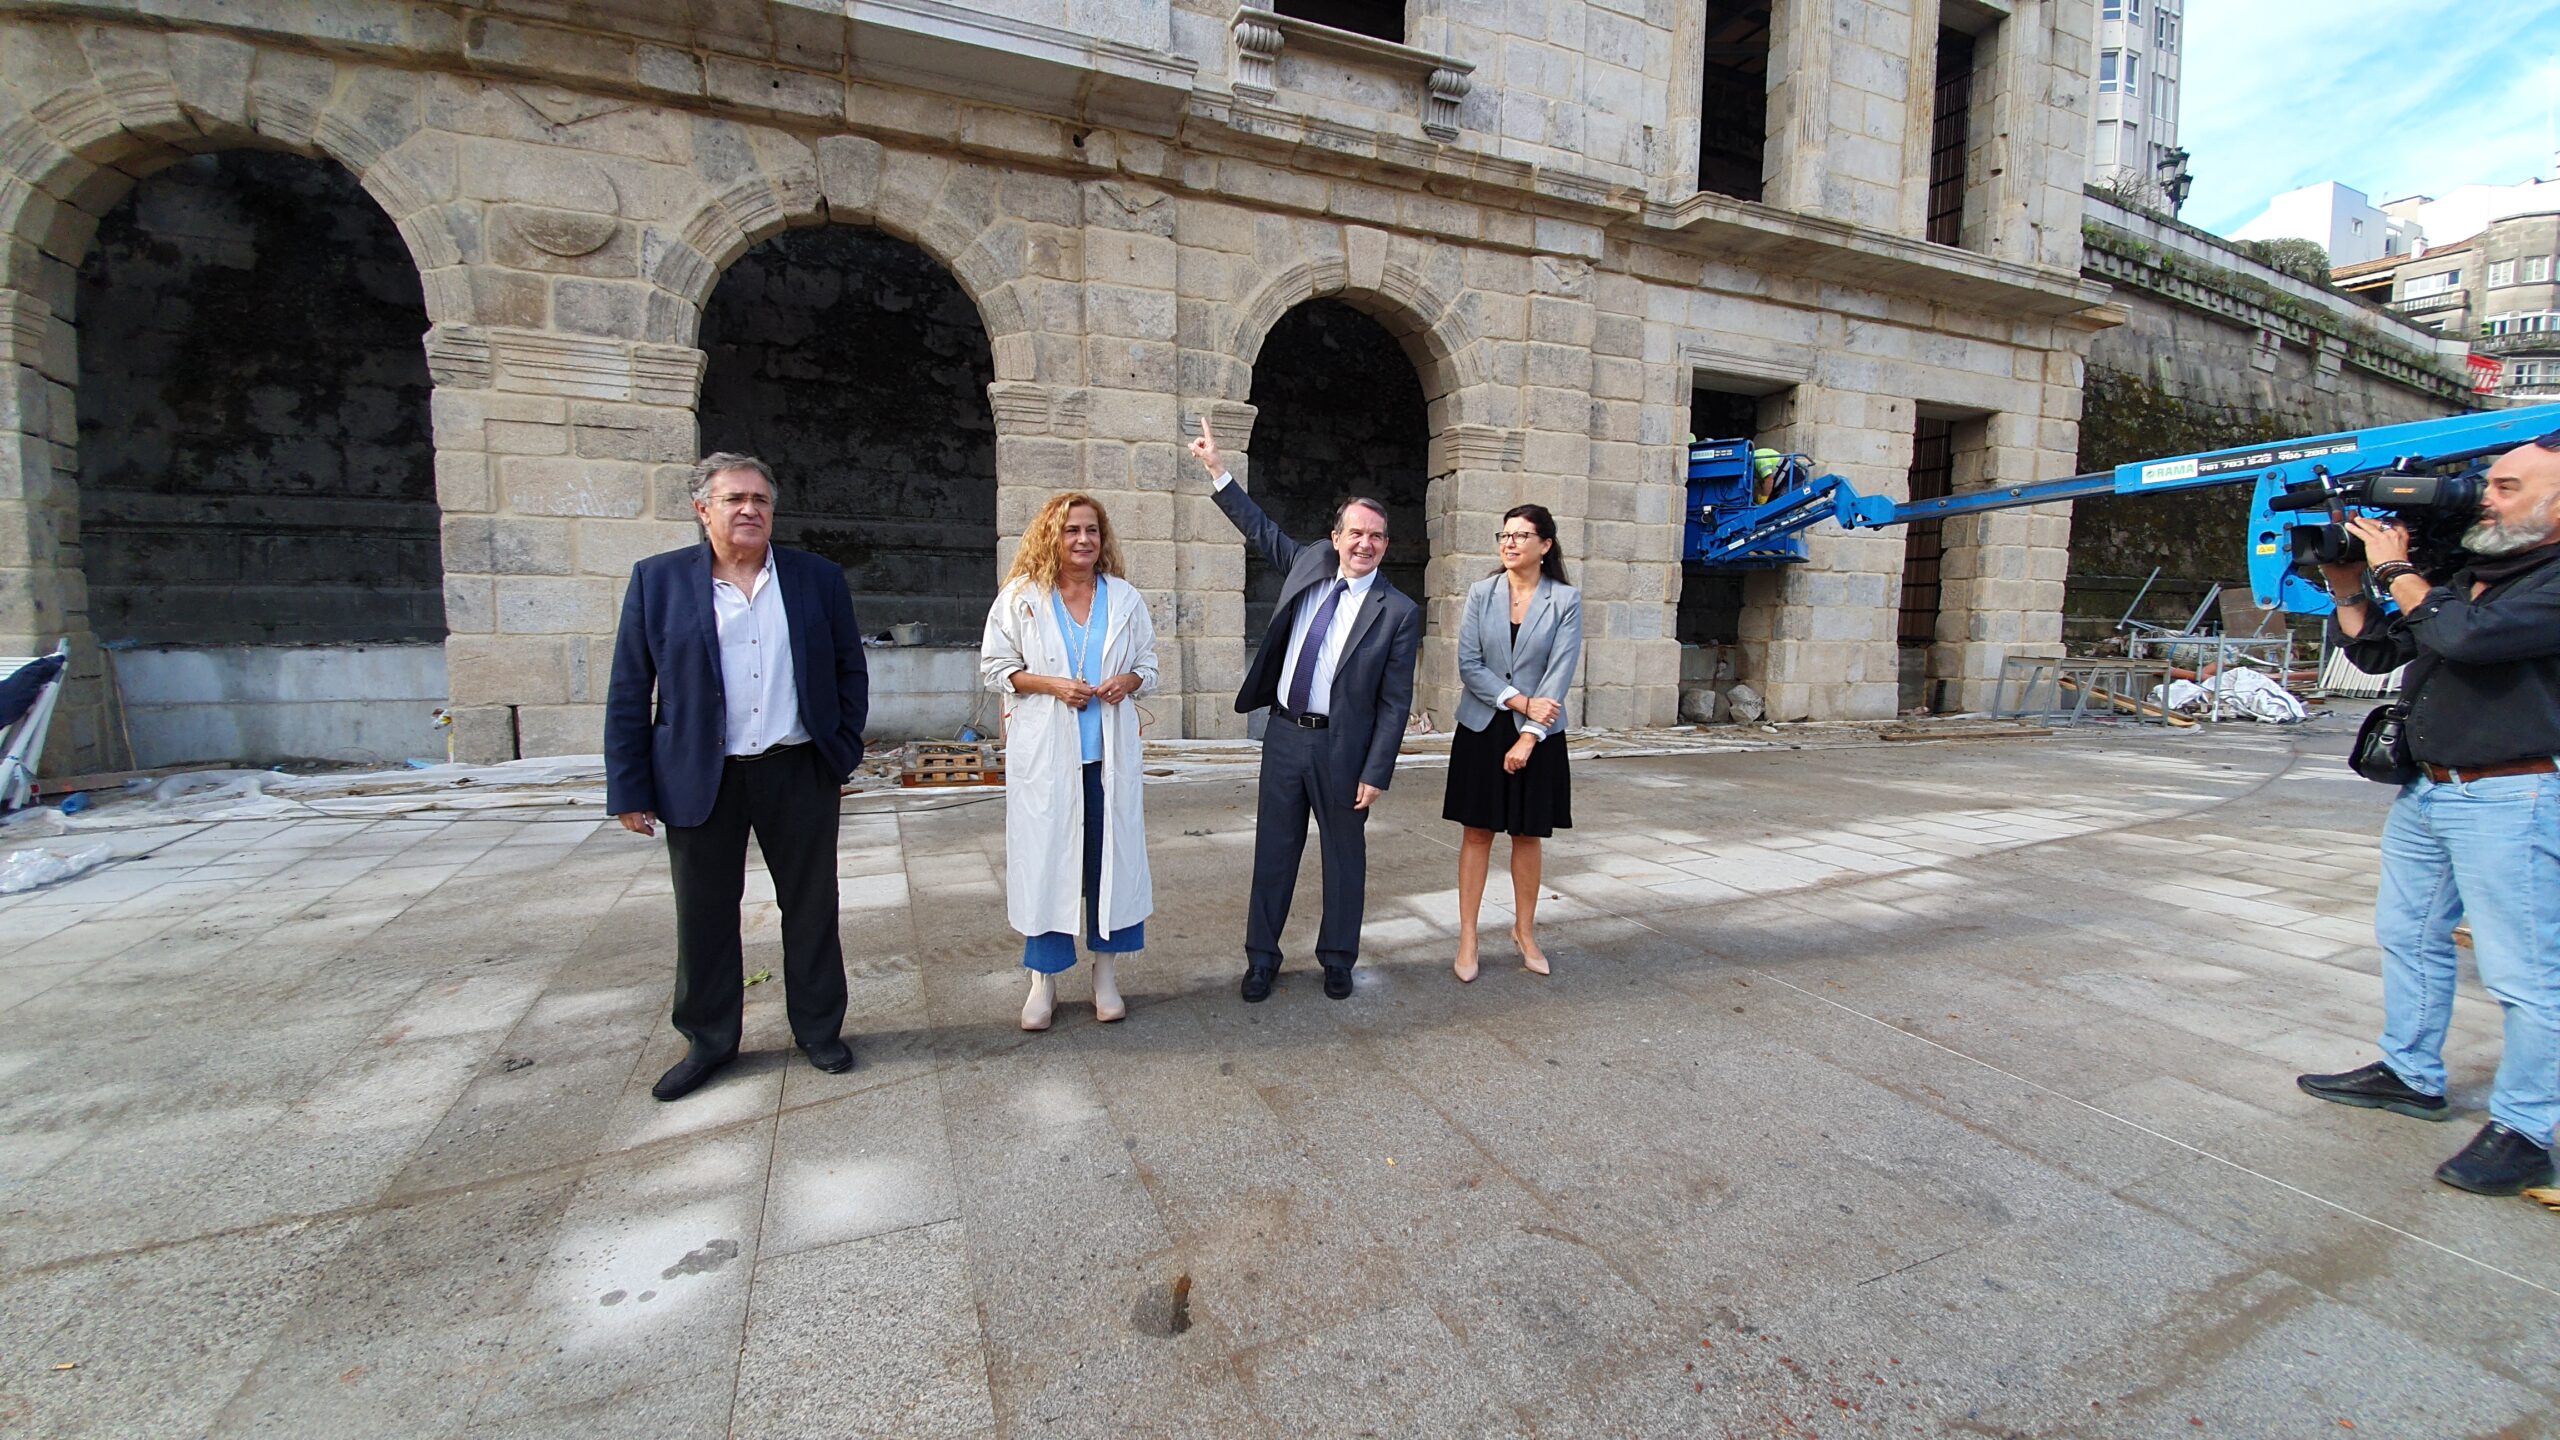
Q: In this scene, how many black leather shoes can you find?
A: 6